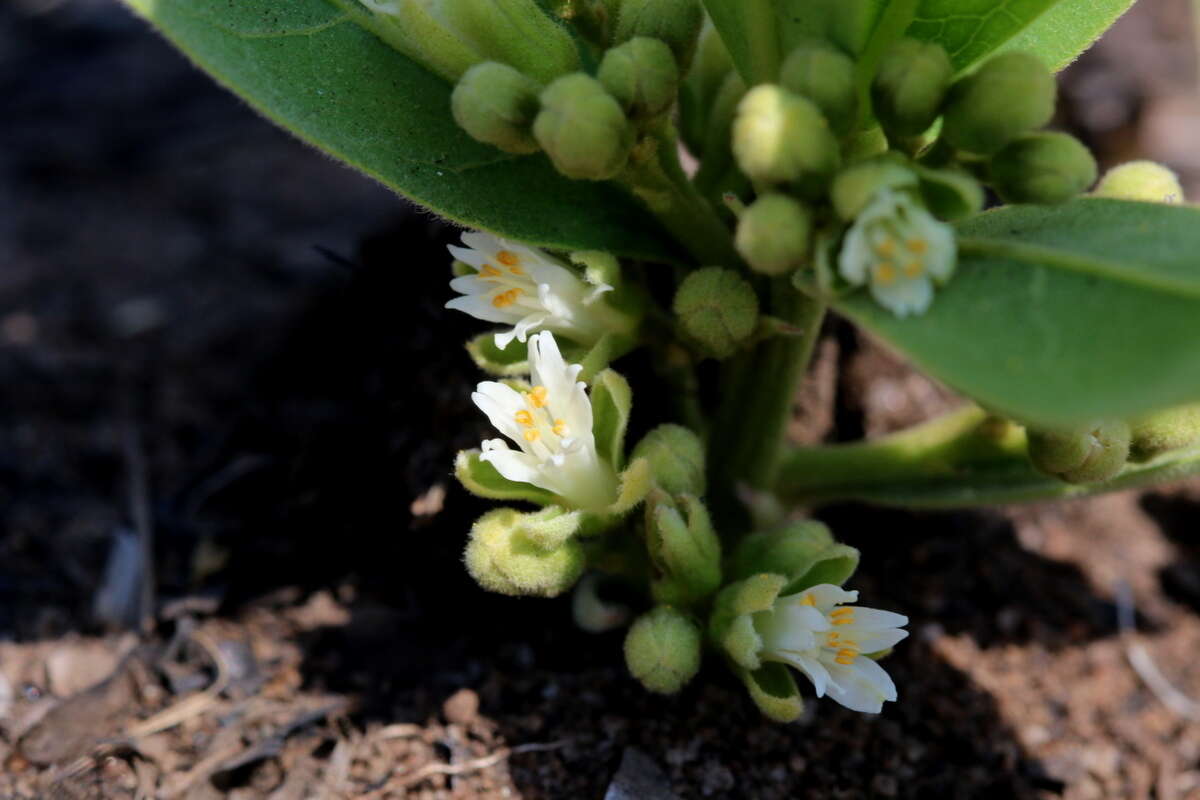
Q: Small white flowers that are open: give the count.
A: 4